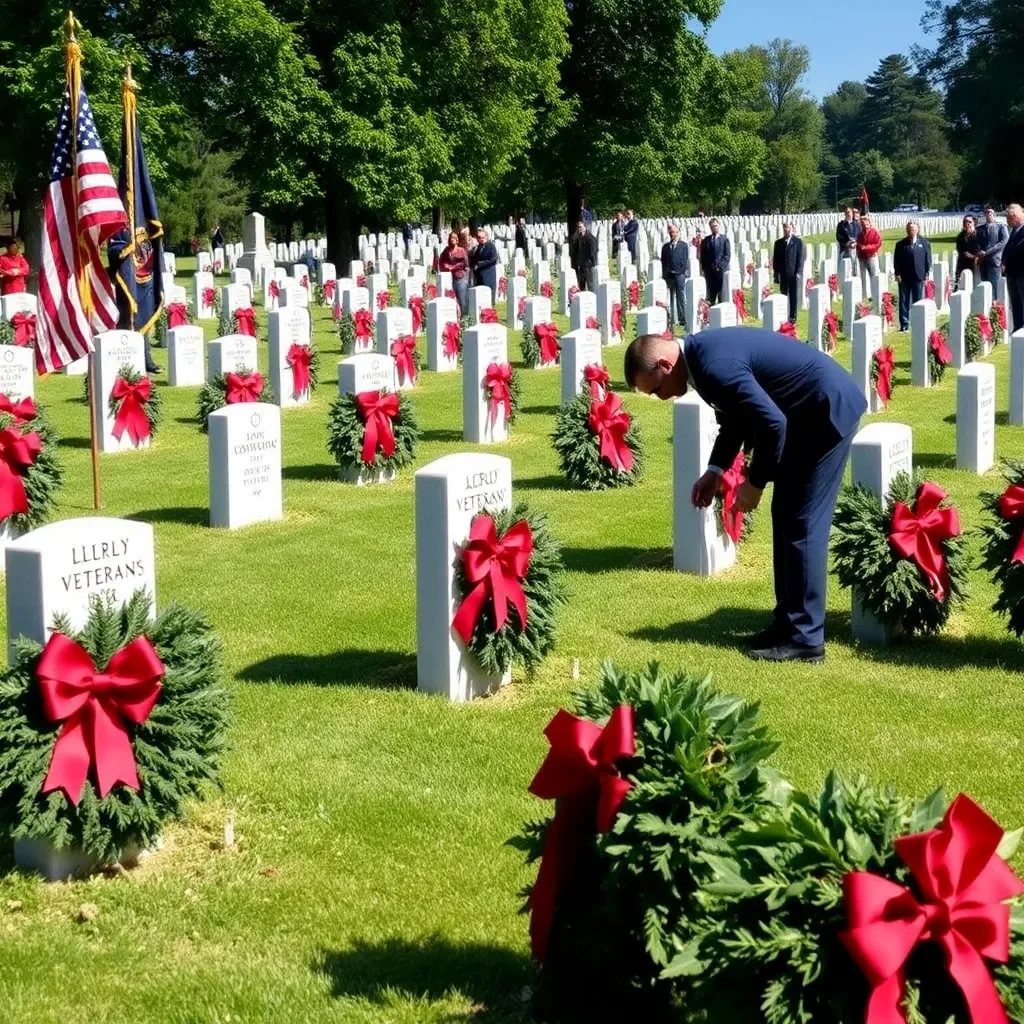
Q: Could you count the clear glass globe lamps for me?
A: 0